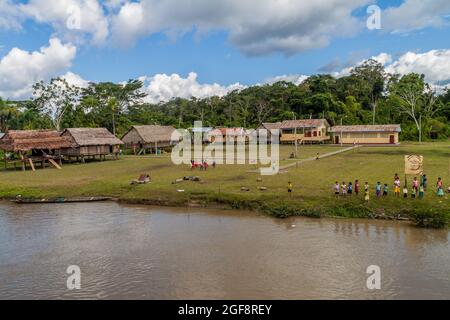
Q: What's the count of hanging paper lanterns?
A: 0